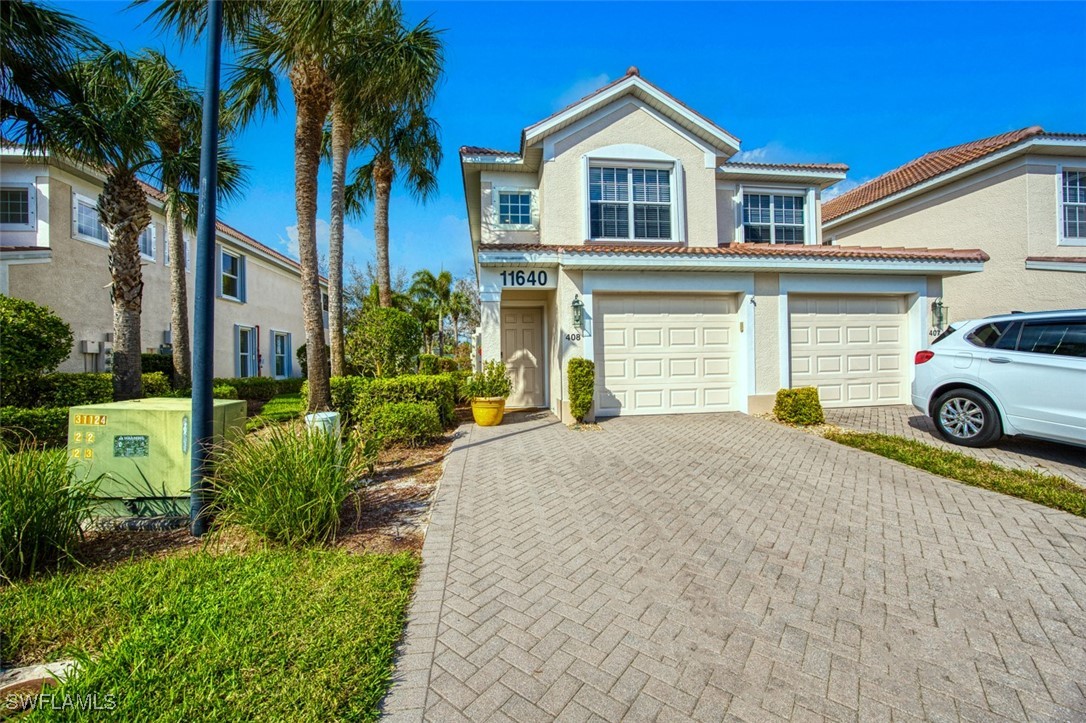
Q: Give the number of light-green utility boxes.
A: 1